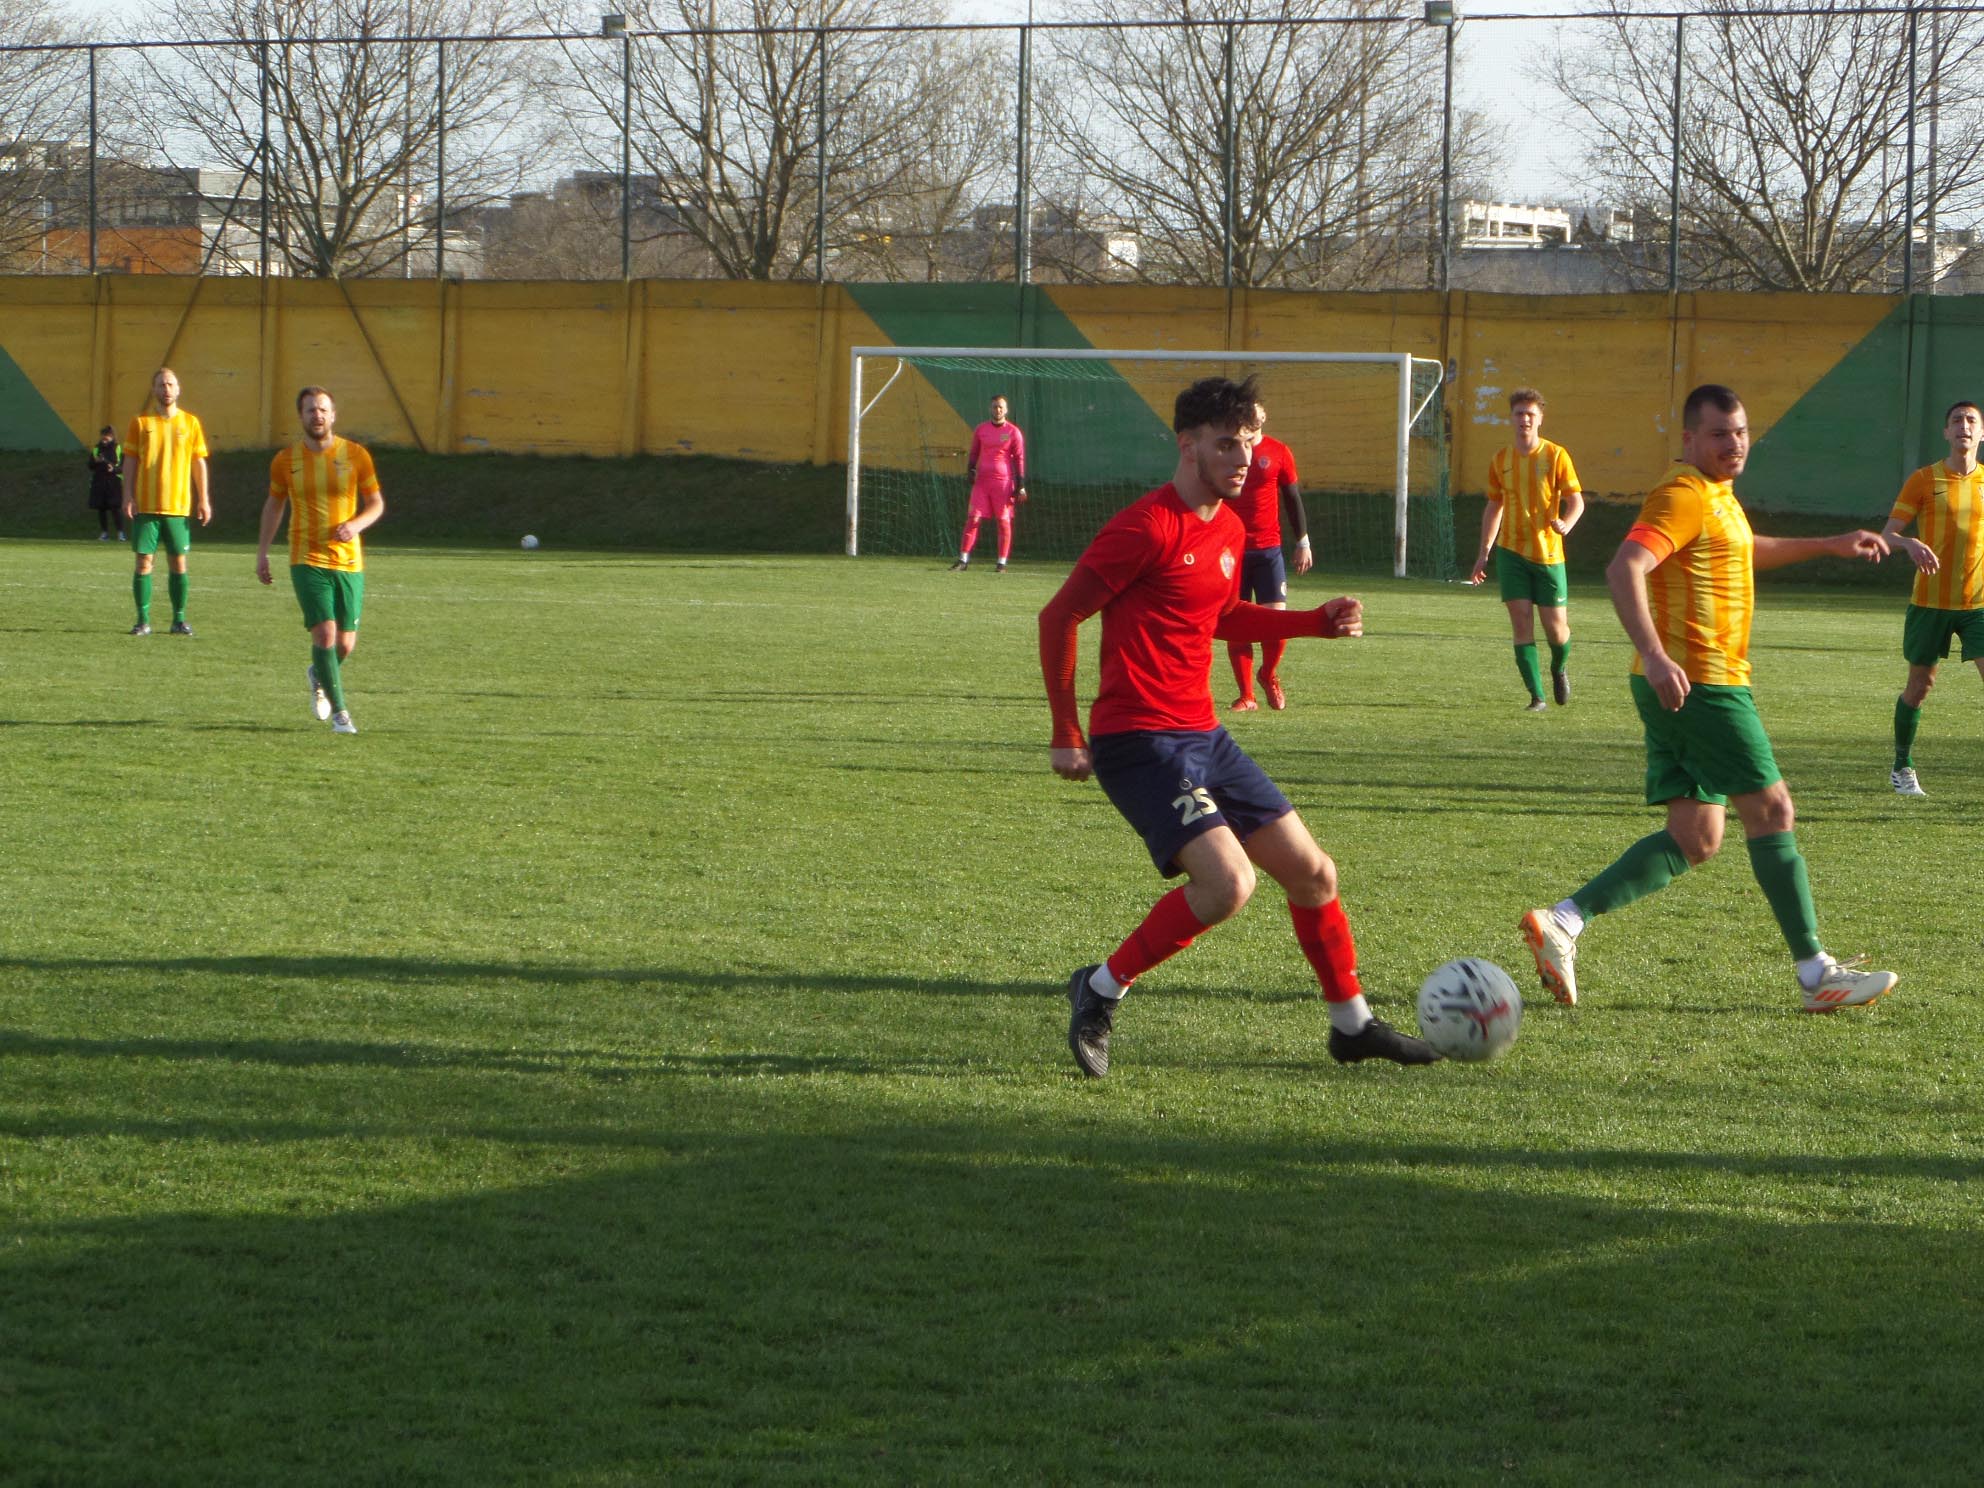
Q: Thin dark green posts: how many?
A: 10